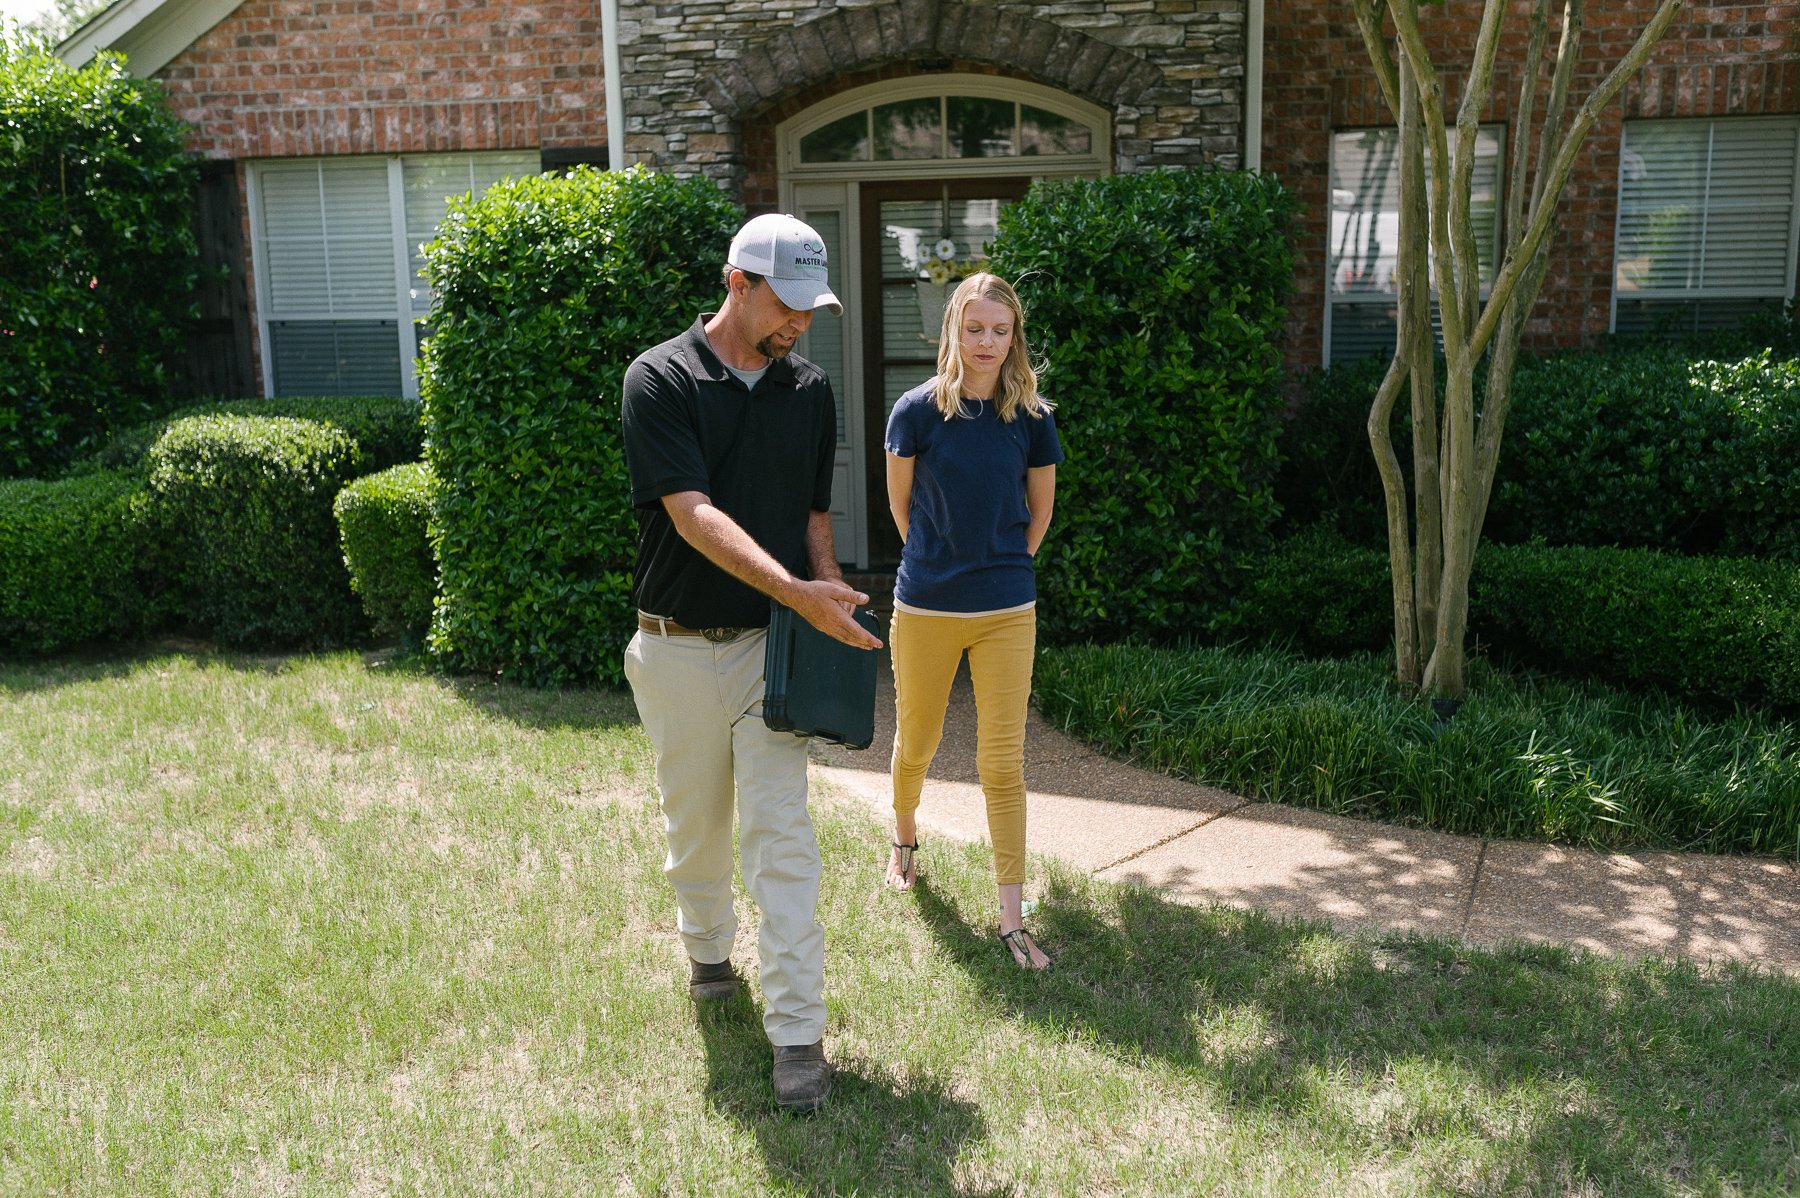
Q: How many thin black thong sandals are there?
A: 2